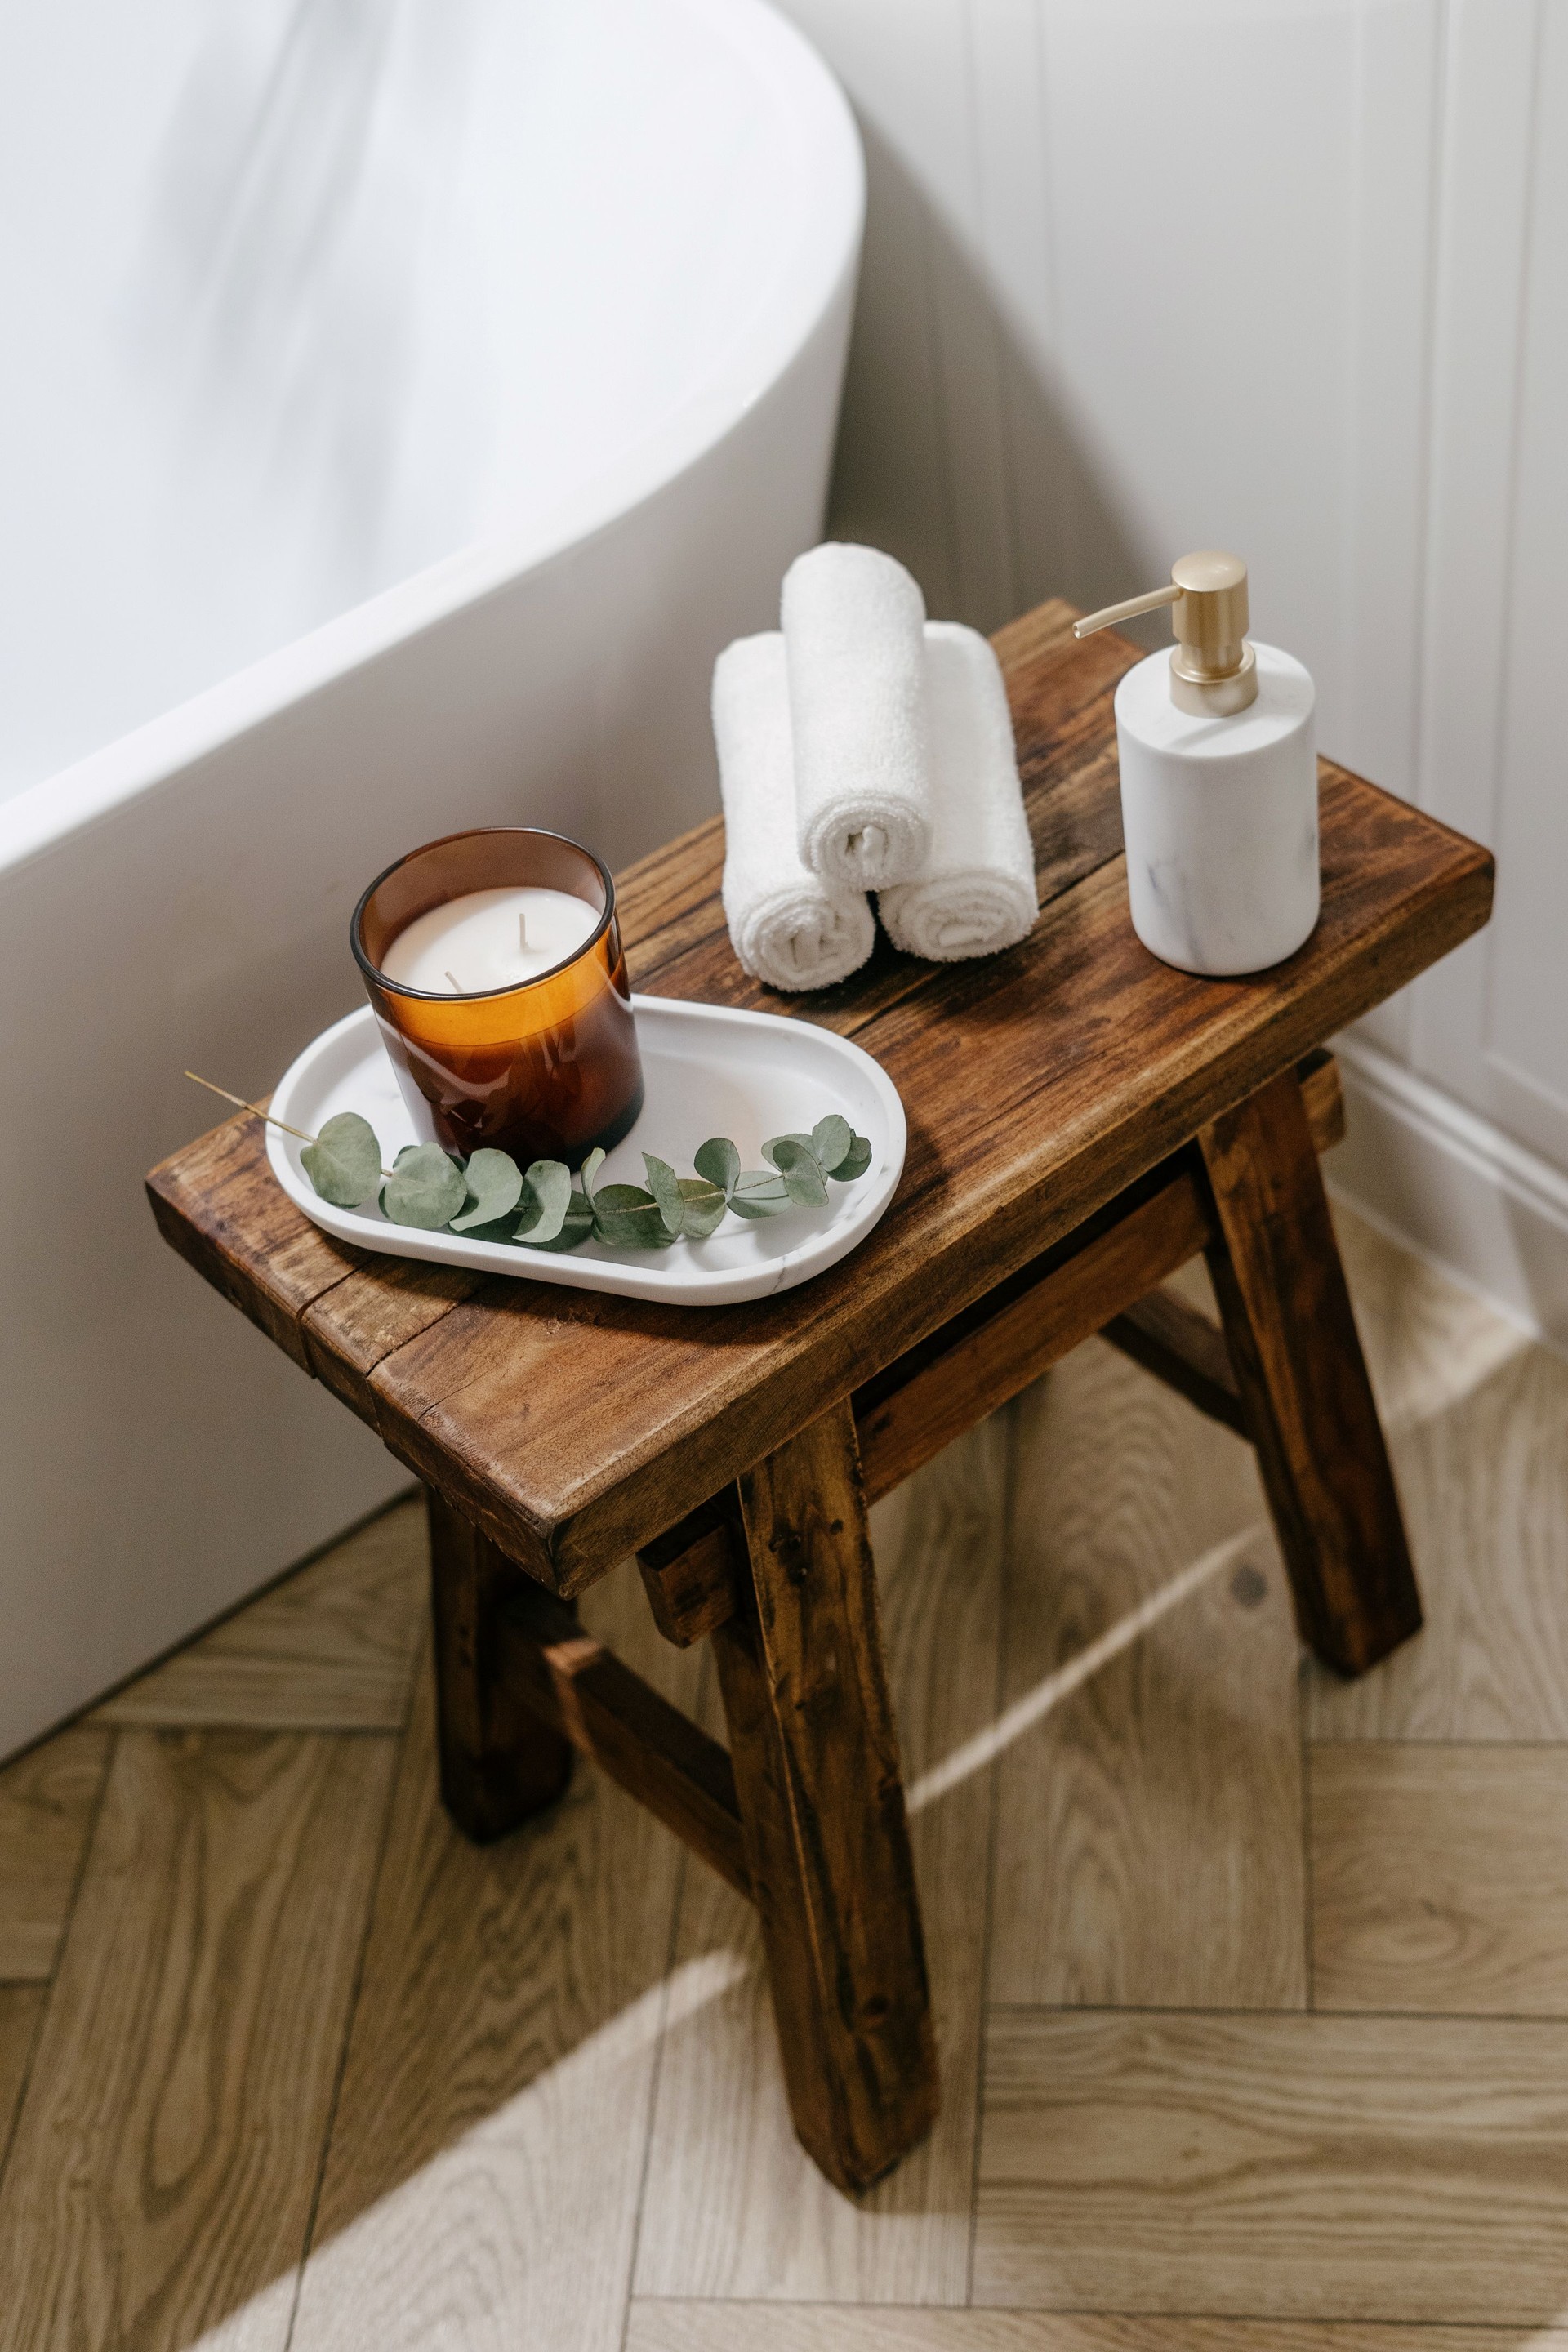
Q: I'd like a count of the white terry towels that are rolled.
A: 3